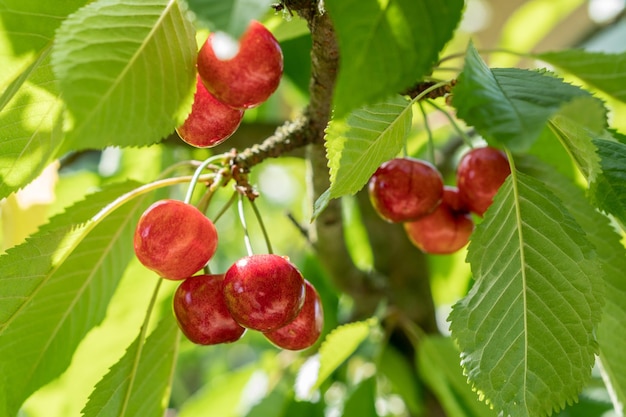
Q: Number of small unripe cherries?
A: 0